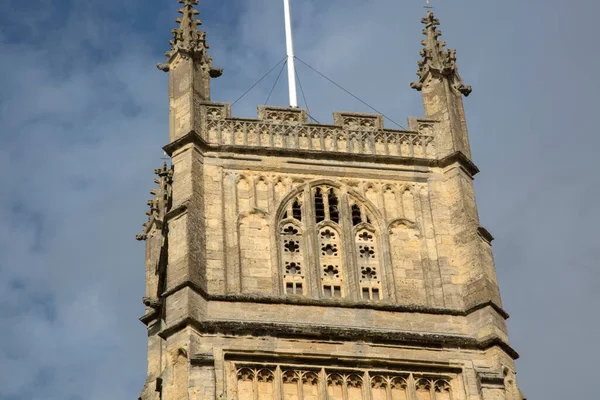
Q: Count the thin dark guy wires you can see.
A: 4